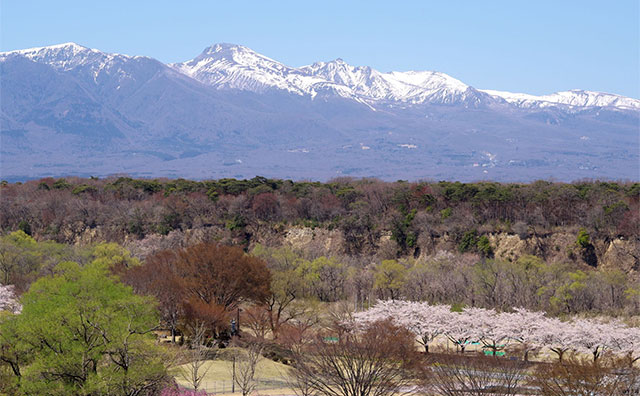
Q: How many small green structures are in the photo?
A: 3